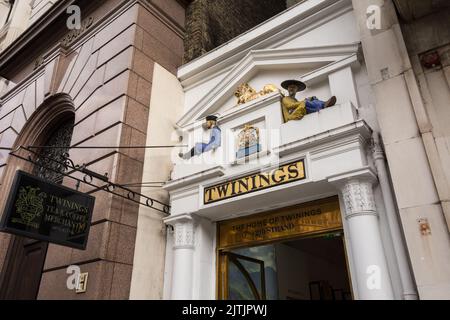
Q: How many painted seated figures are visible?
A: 2